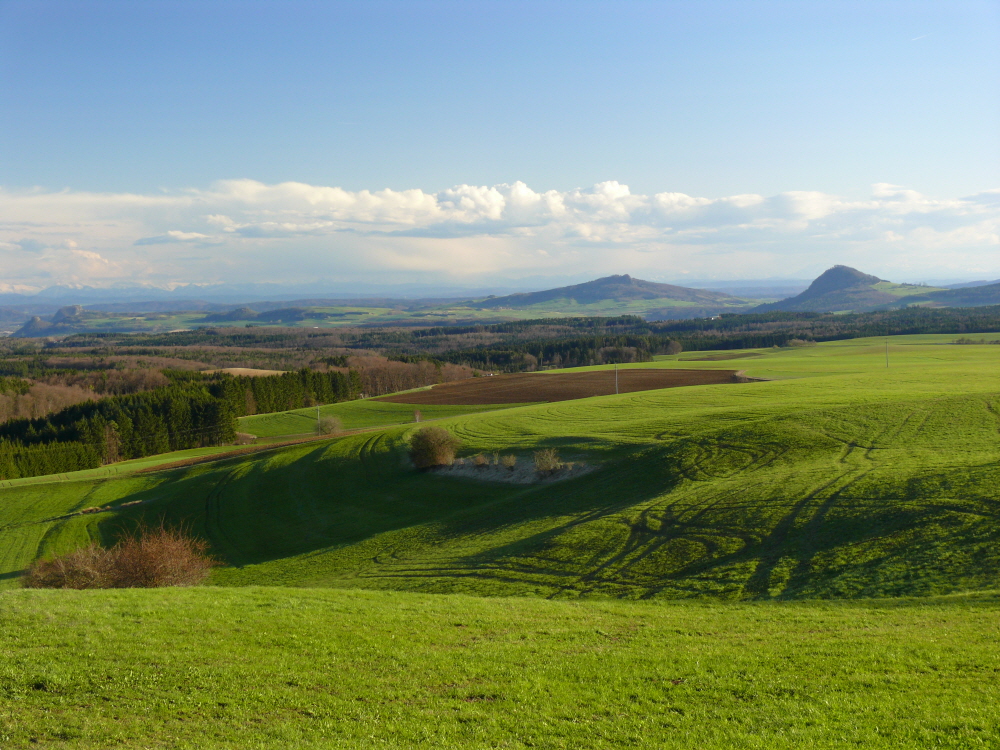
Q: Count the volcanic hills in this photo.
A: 2